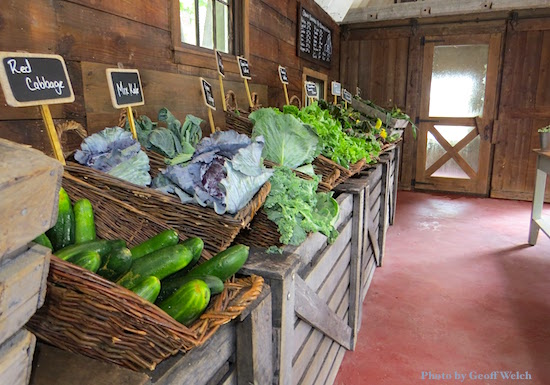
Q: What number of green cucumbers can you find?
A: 13